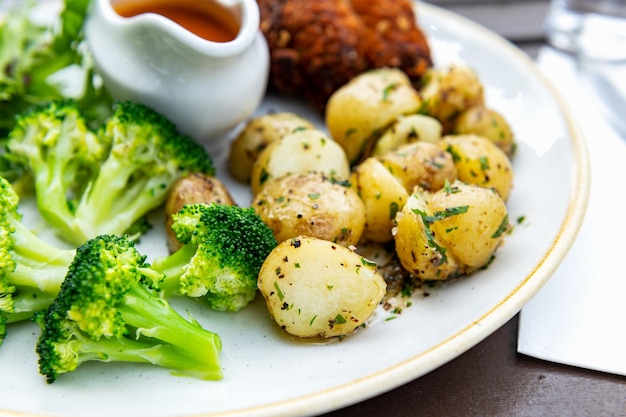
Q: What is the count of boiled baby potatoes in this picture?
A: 13